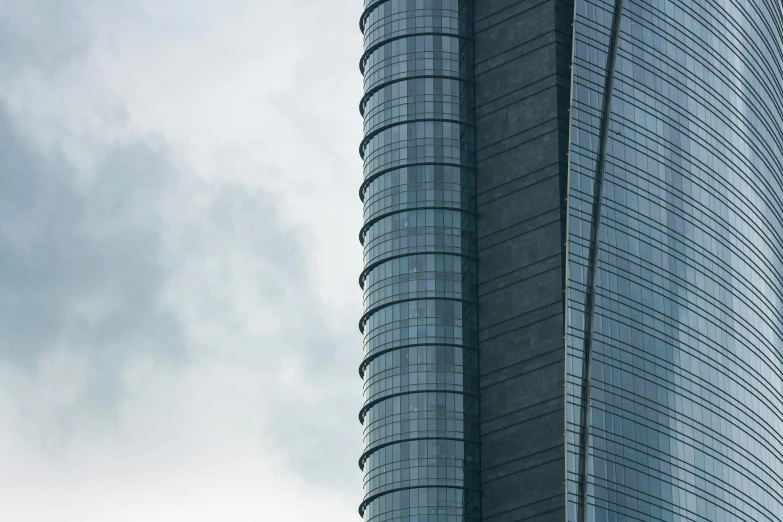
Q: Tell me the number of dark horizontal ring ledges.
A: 12